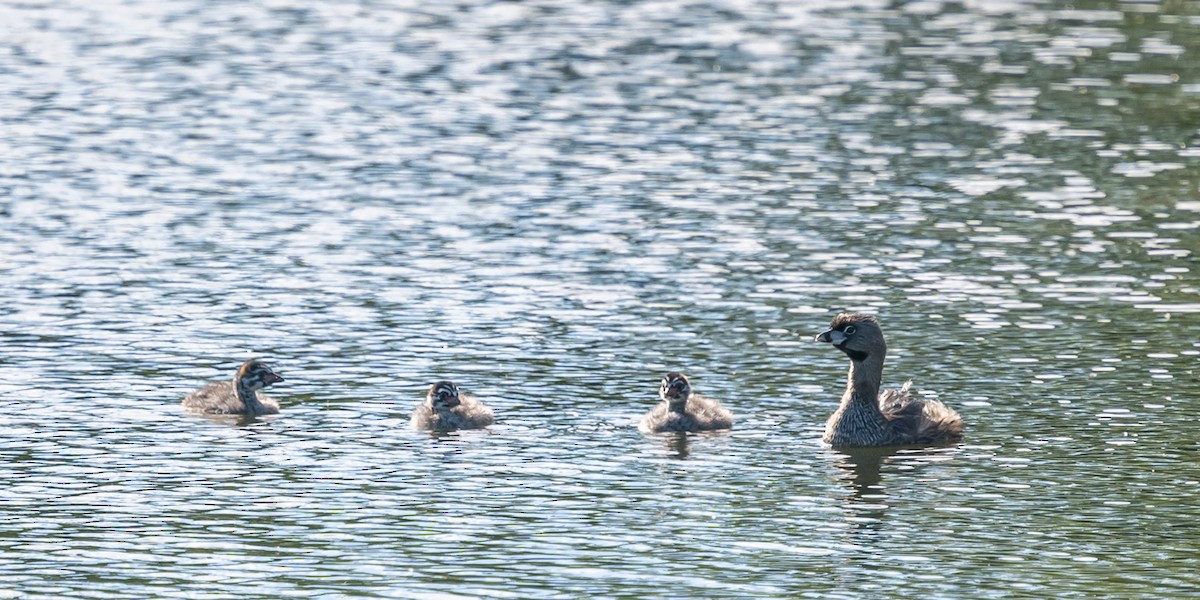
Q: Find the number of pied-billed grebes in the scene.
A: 4